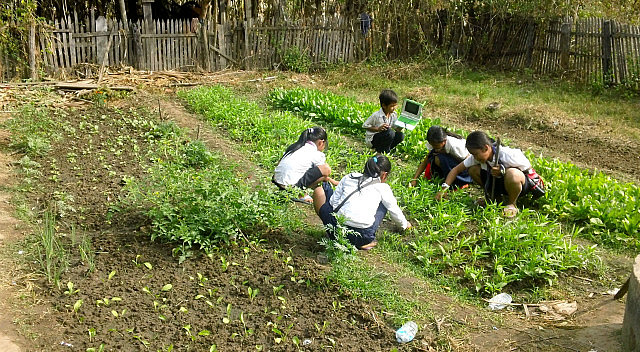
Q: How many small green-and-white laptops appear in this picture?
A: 1